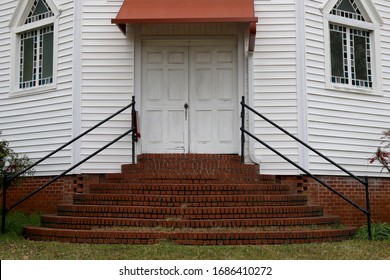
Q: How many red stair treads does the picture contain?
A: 8